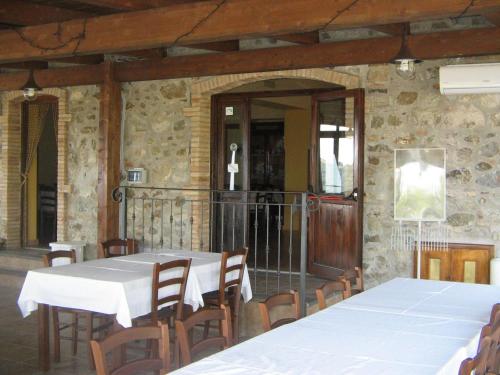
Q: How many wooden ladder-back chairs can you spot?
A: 12